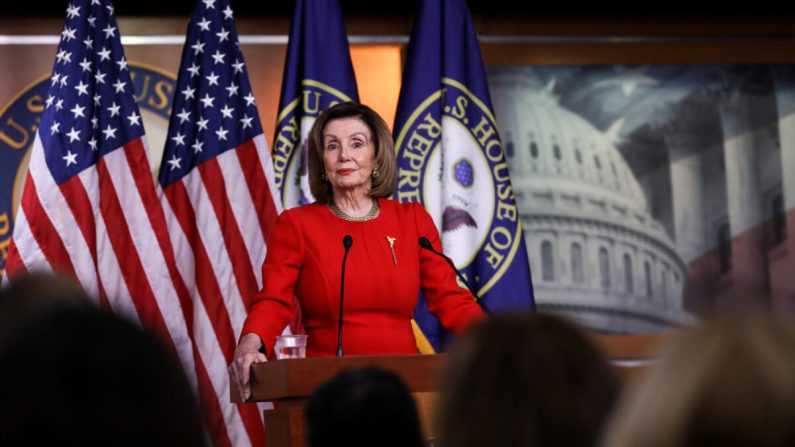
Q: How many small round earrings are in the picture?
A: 2